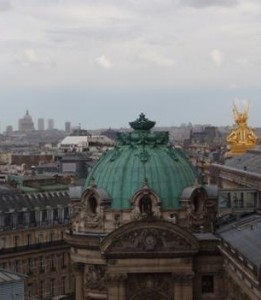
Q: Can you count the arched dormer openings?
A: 3